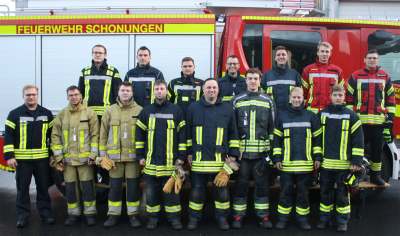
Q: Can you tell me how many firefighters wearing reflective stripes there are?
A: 15